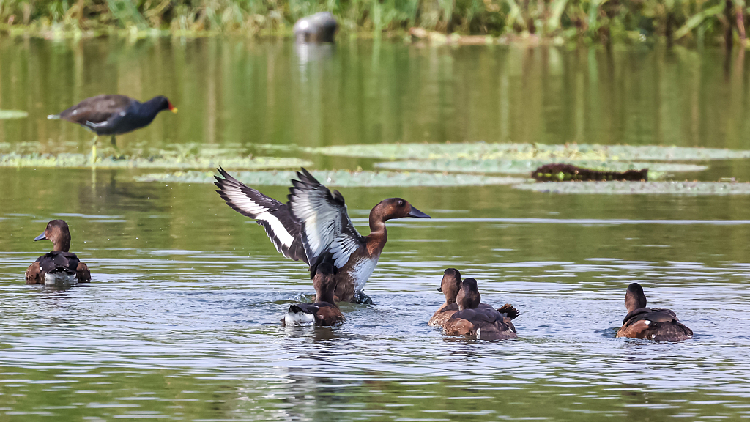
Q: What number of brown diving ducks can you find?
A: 6